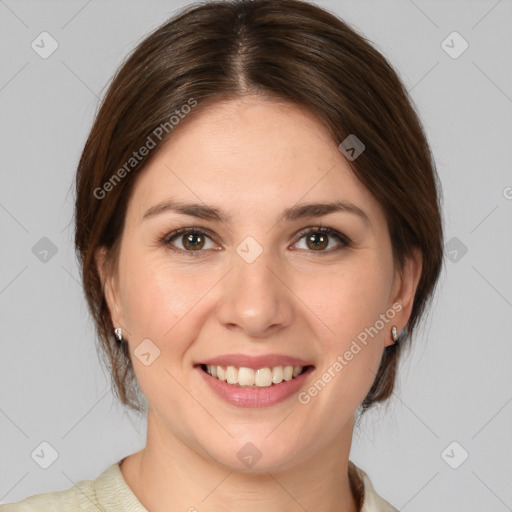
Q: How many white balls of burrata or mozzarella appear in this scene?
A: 0